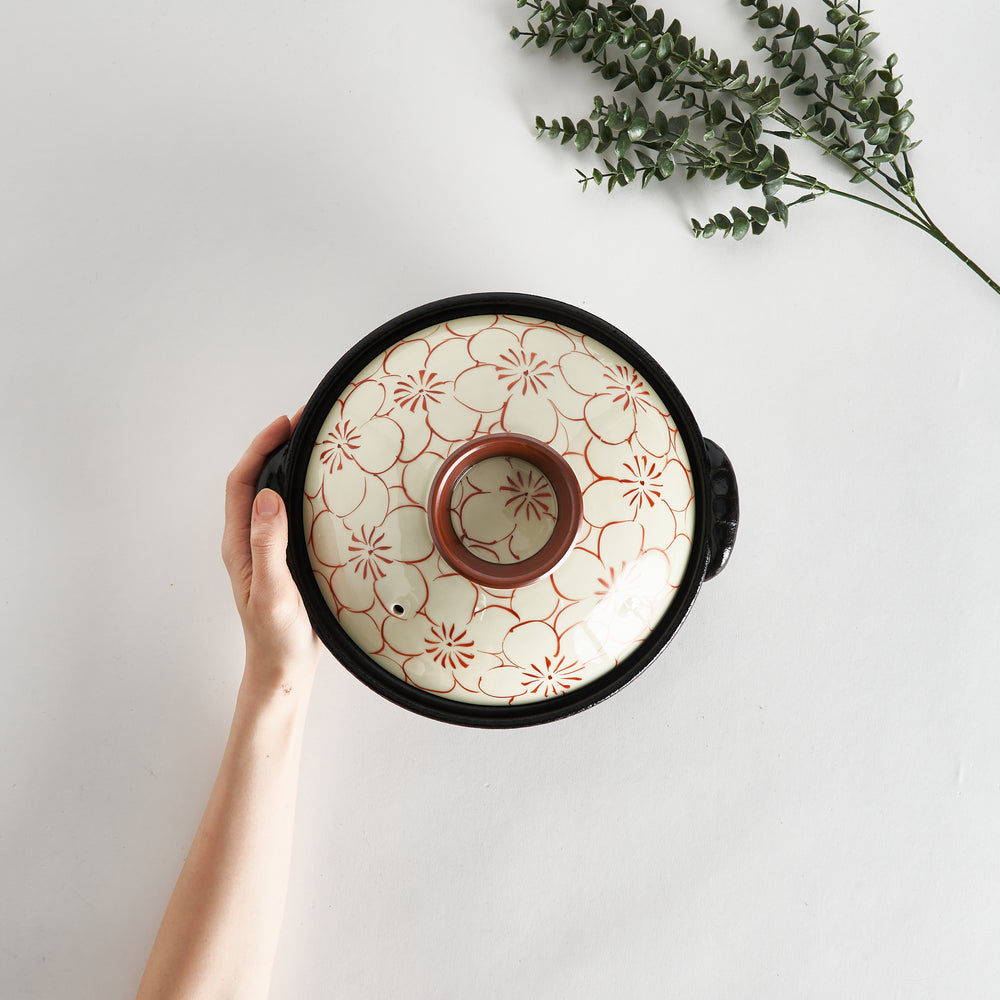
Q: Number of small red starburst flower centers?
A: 10